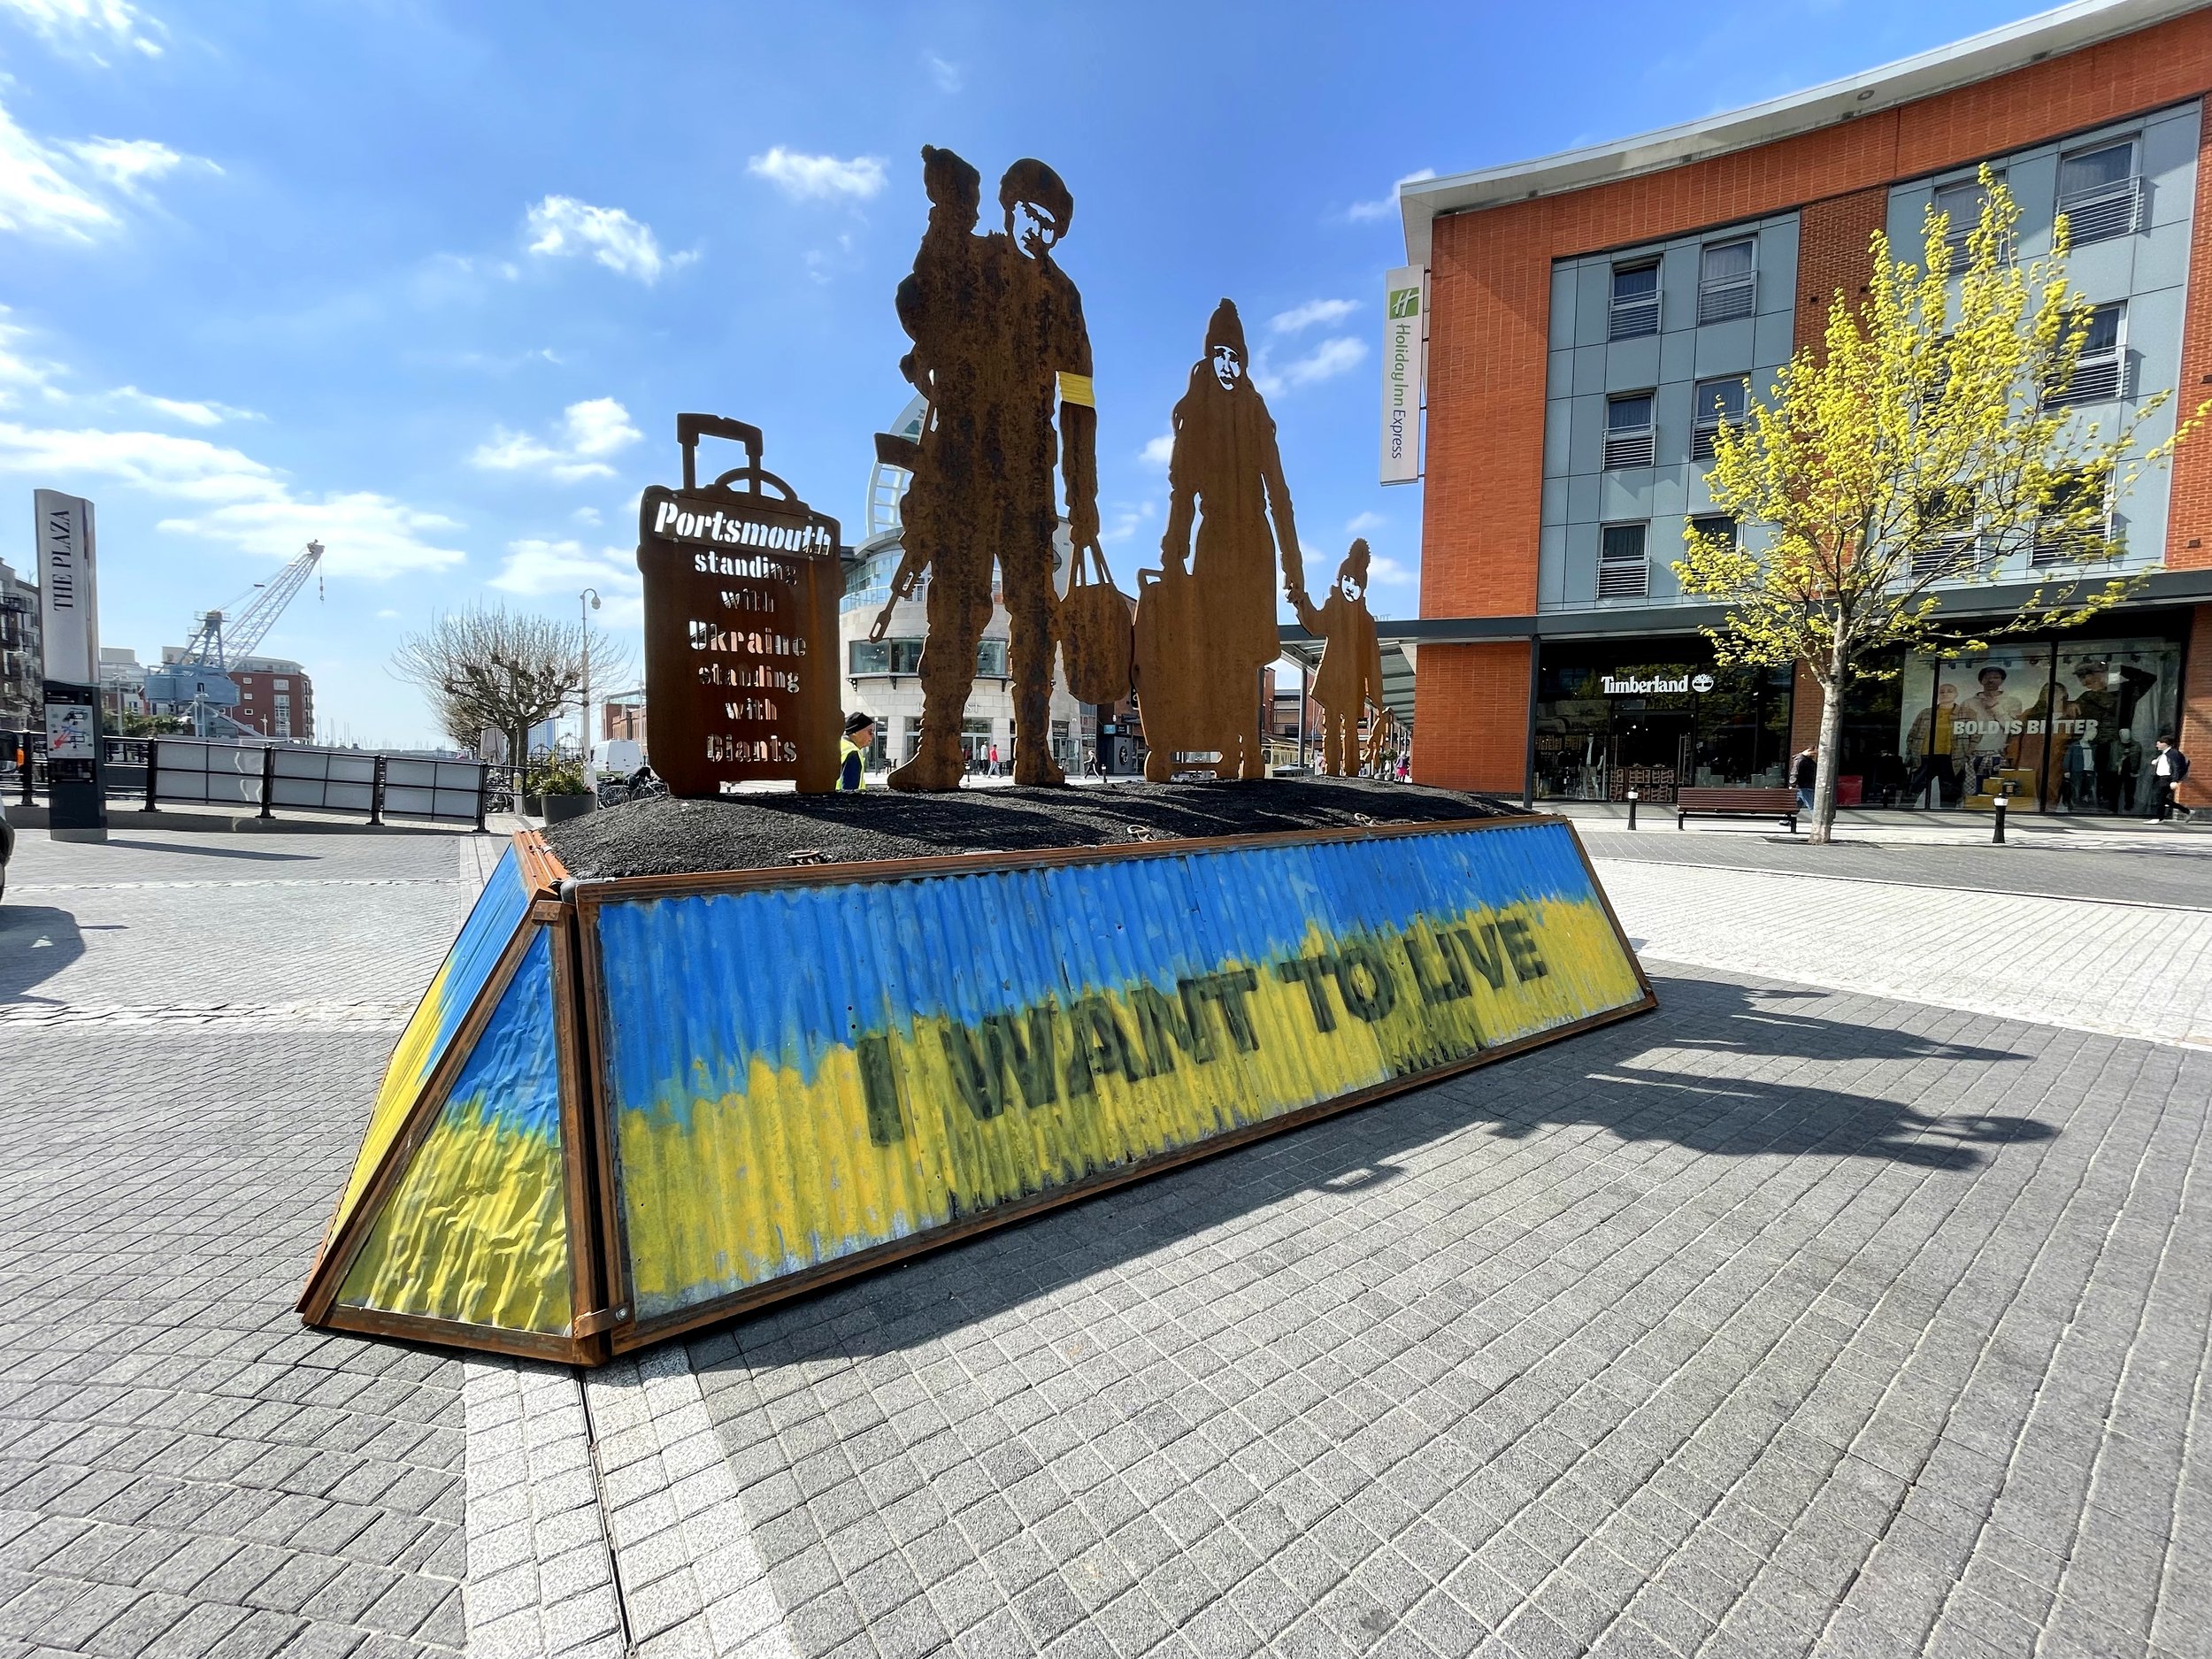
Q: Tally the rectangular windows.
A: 12